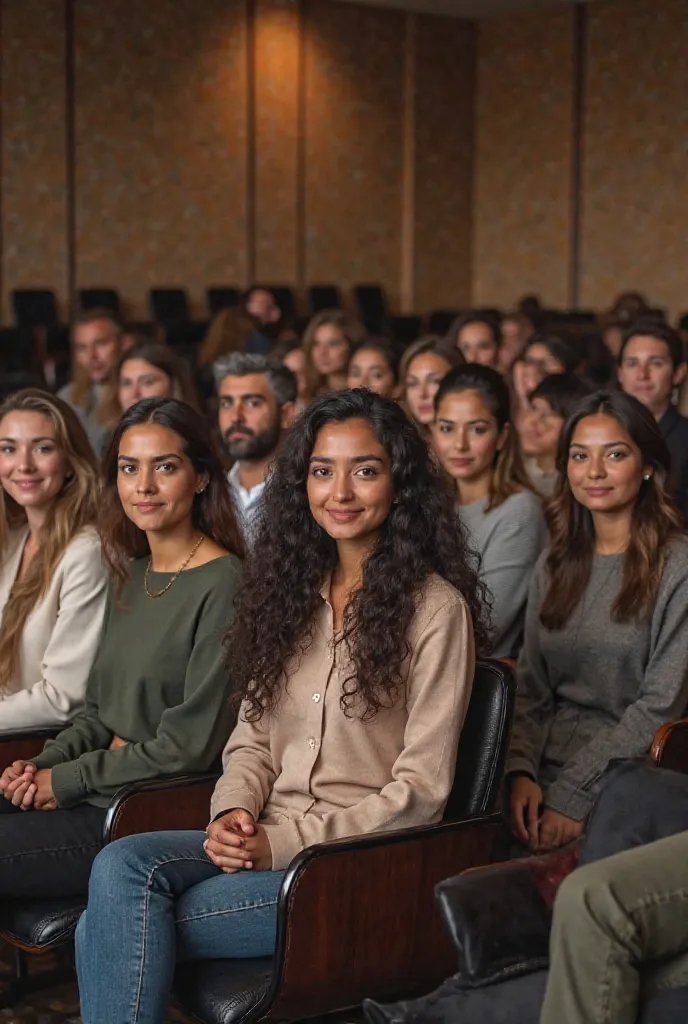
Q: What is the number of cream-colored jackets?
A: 1